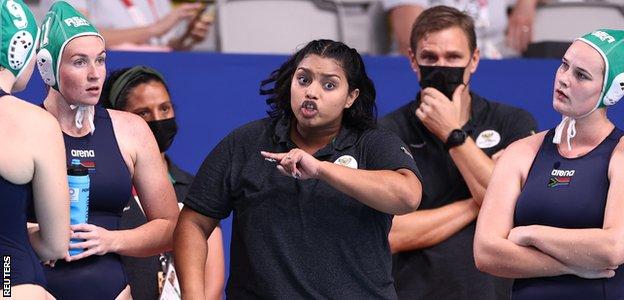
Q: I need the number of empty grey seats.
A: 2